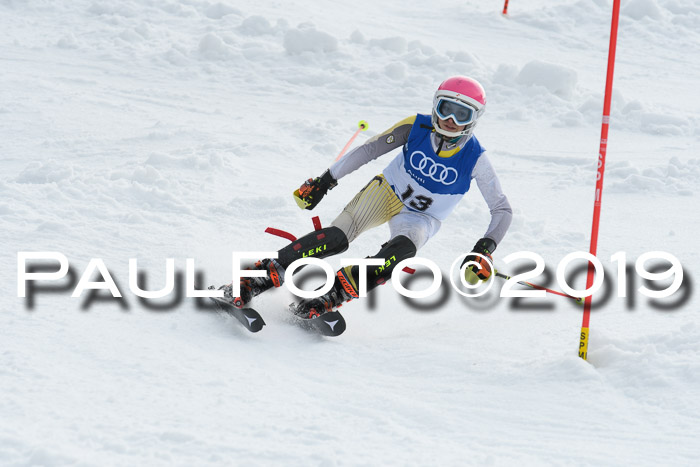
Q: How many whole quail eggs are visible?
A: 0